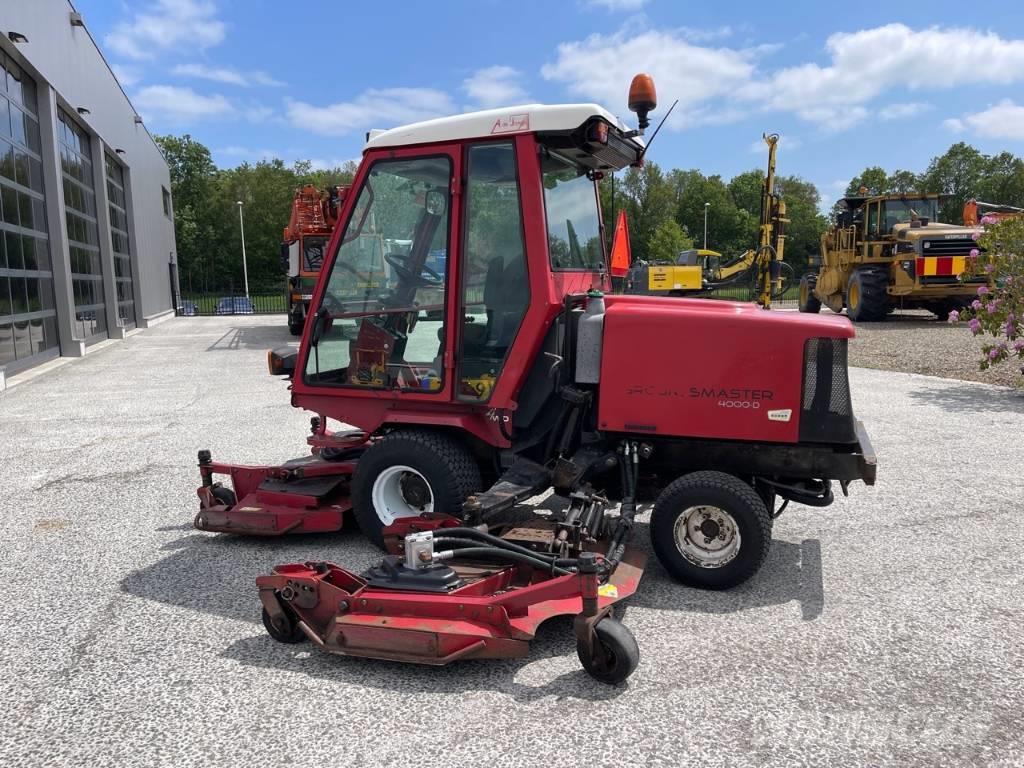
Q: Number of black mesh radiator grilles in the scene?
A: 1